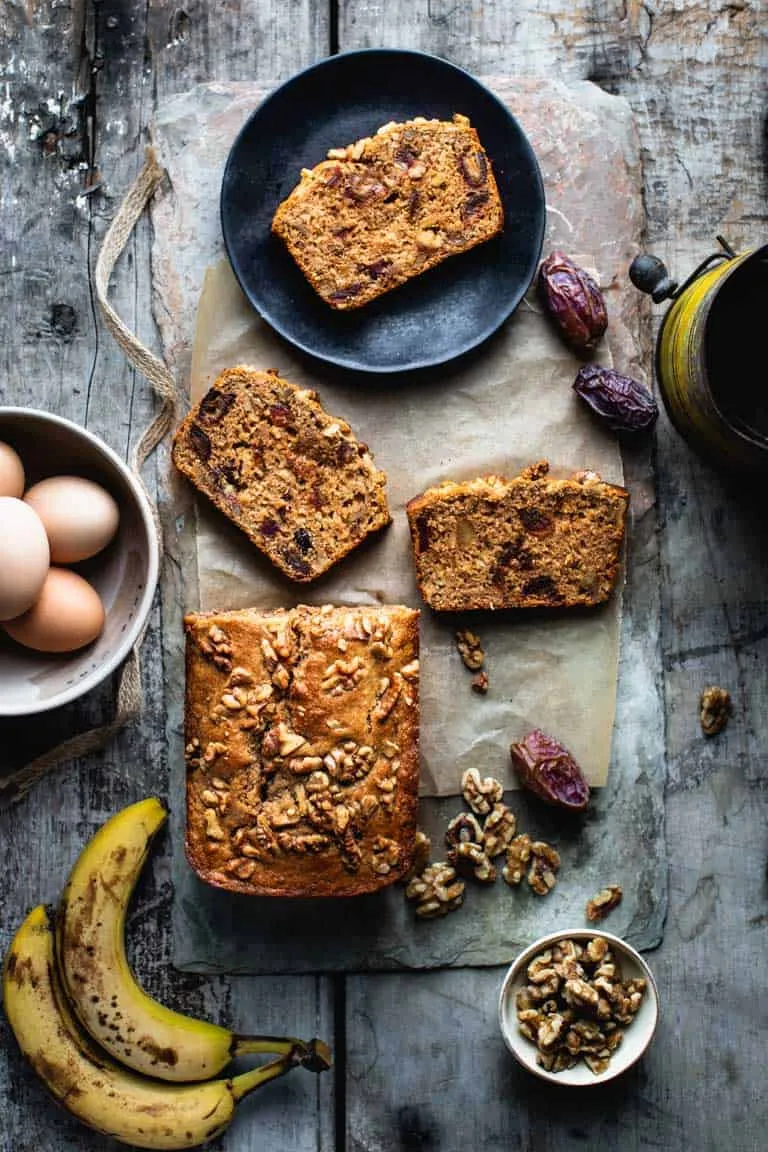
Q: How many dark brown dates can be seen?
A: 3